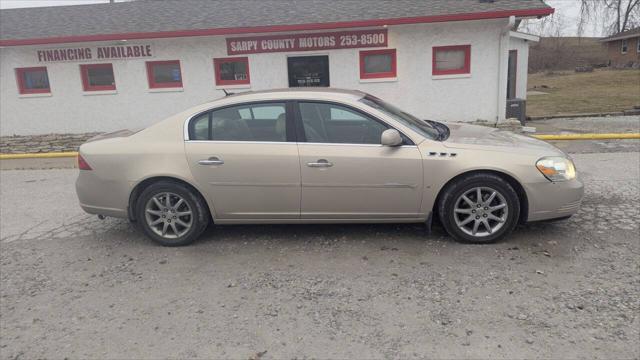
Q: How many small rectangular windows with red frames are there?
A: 6